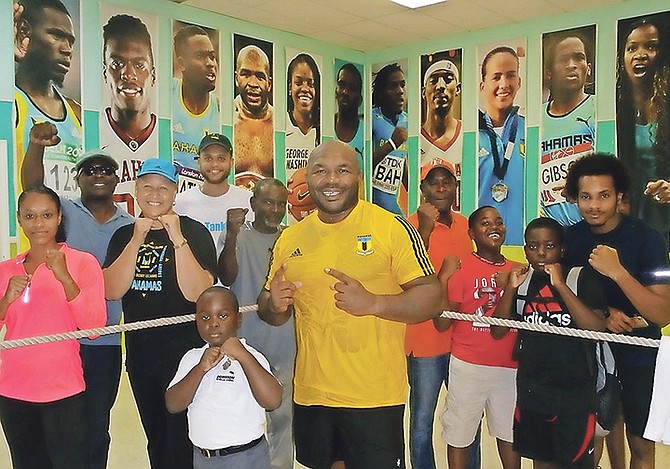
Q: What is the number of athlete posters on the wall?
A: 11